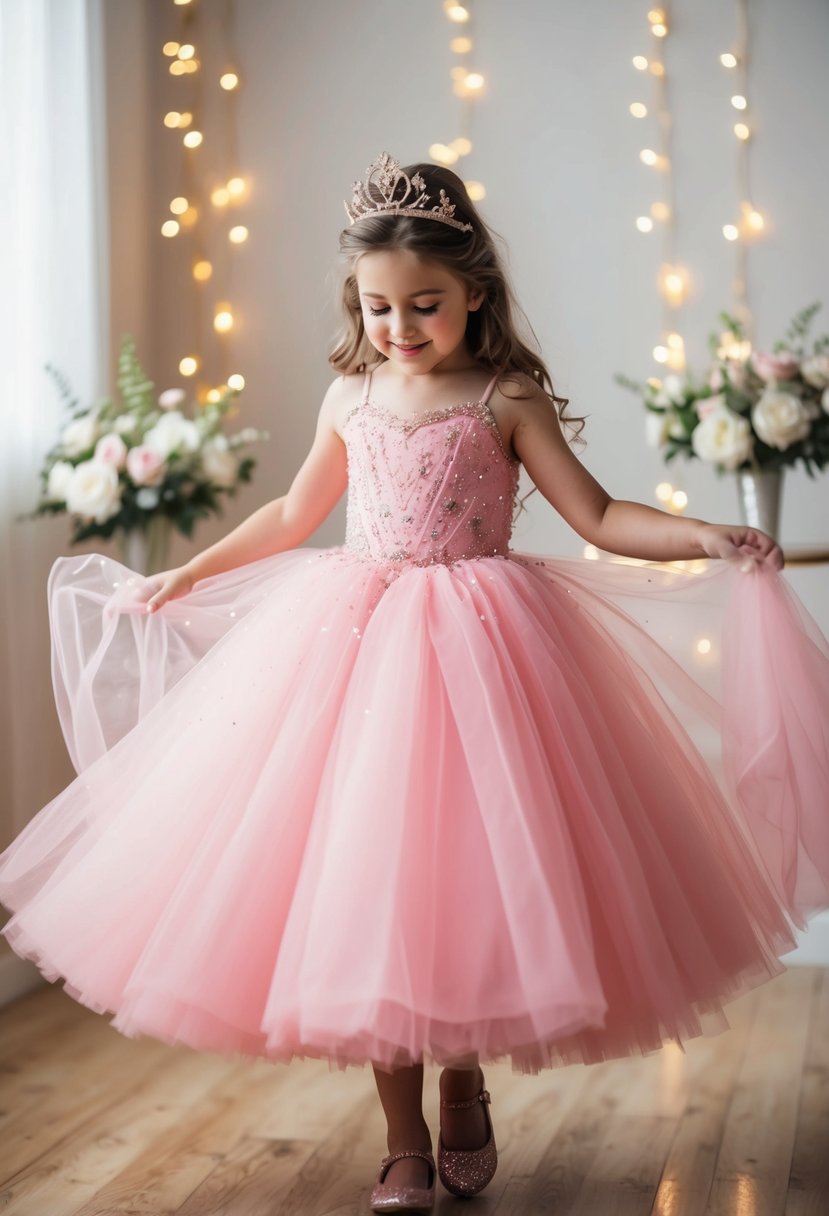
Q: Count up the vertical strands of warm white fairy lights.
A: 5